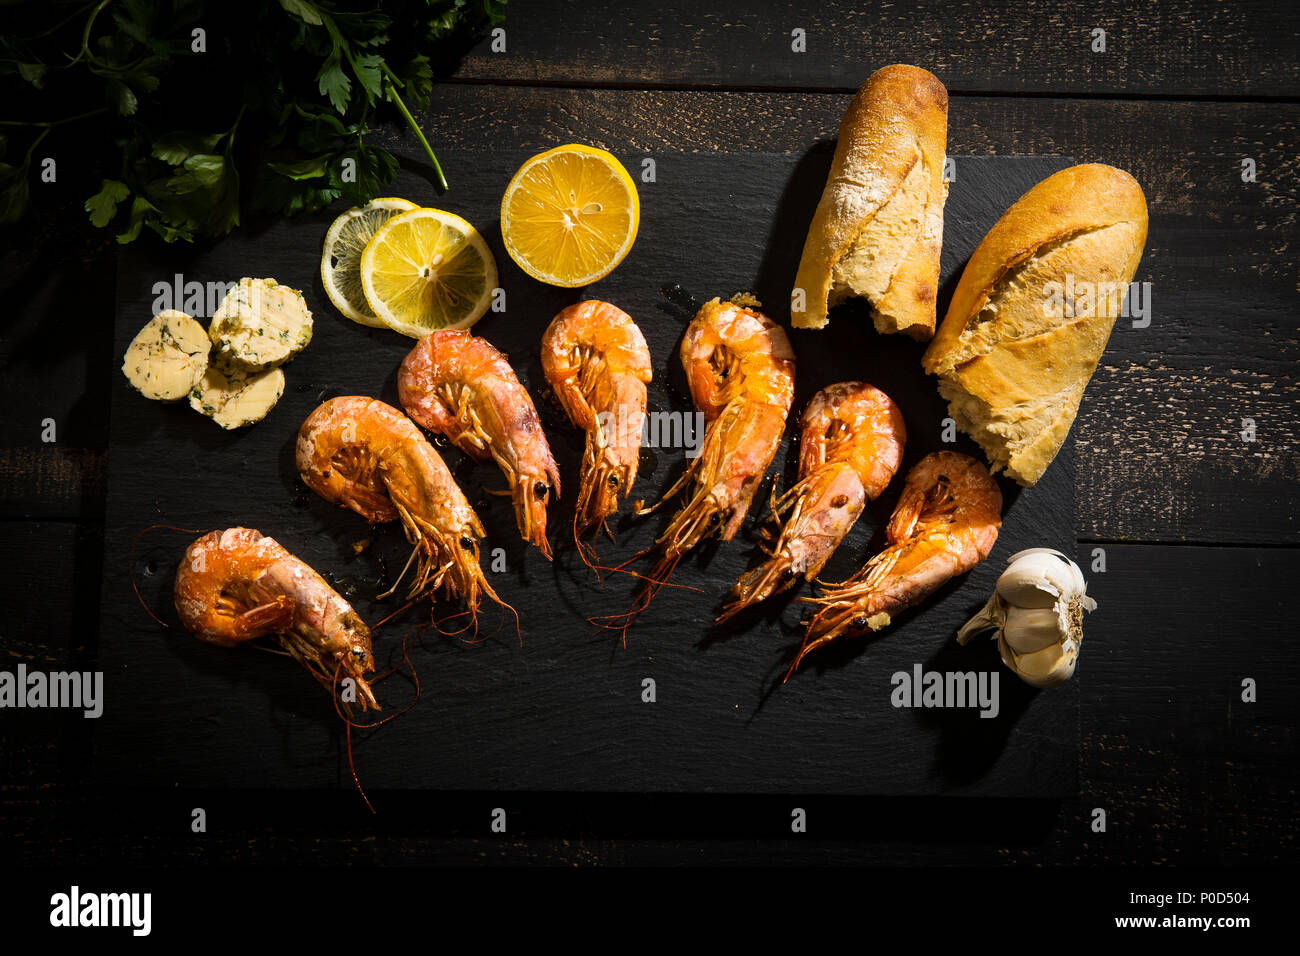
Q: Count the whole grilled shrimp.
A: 7